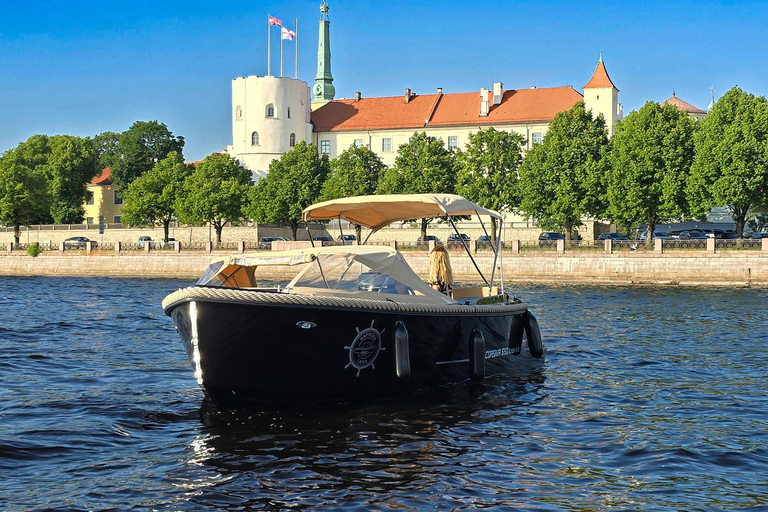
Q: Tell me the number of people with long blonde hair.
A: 1